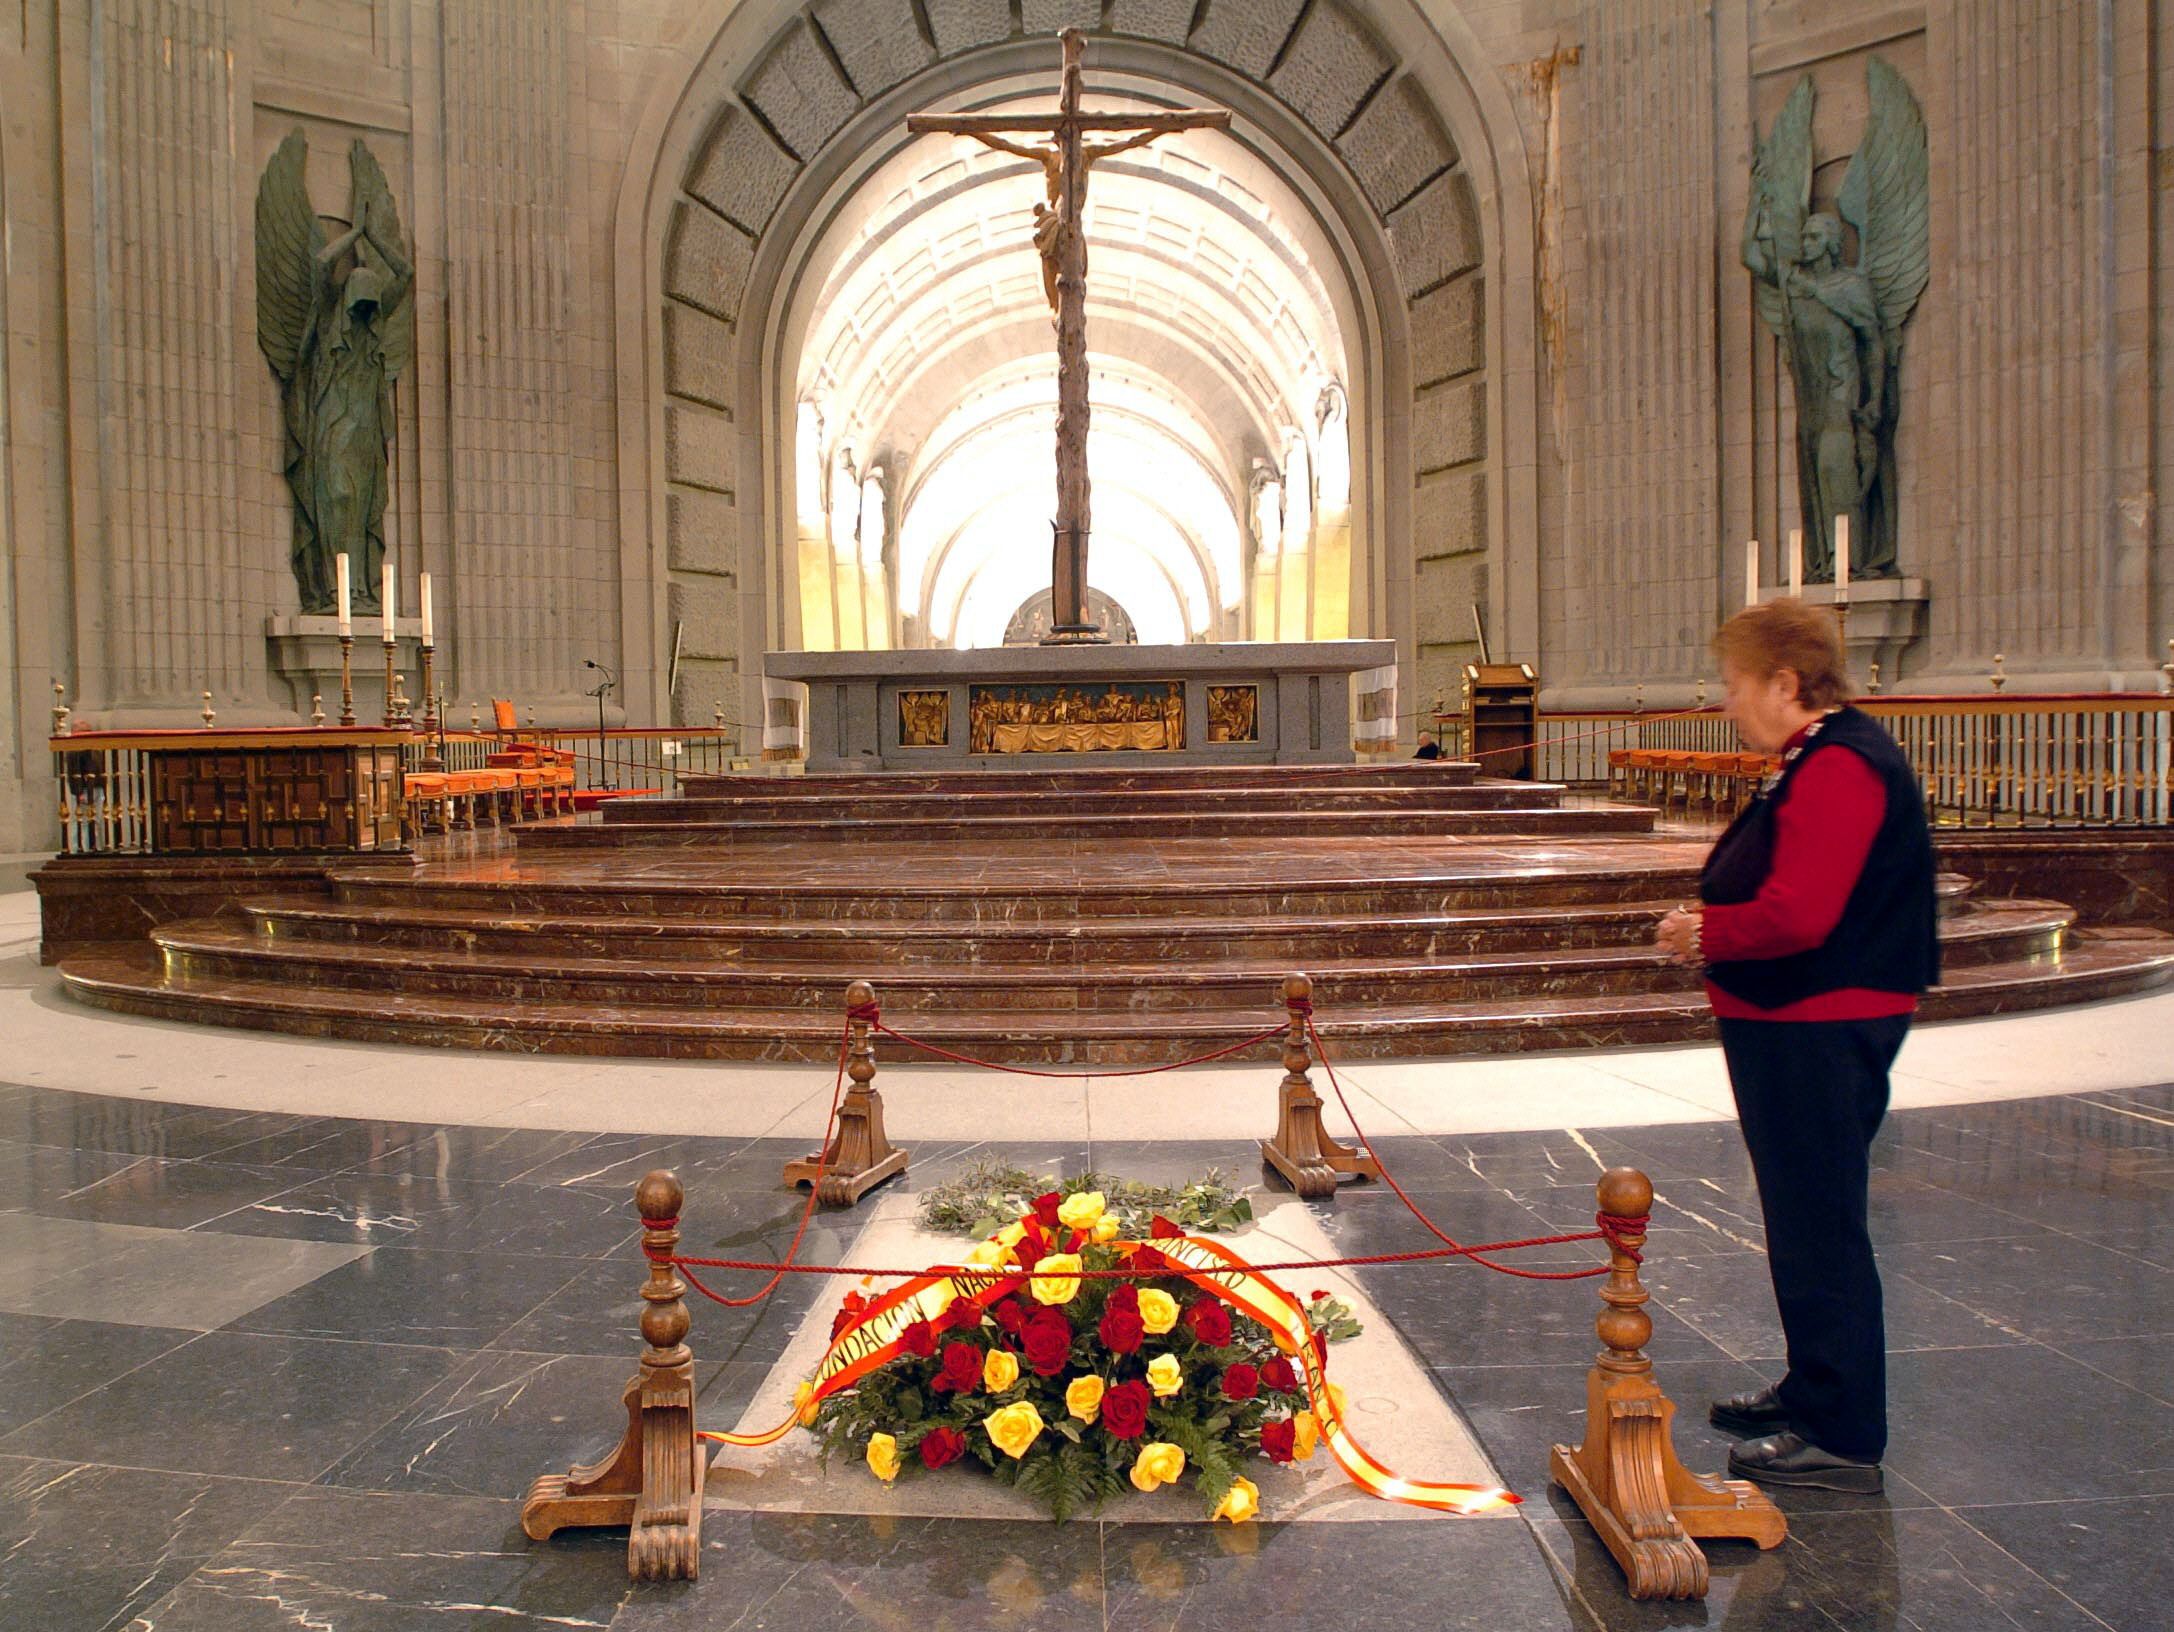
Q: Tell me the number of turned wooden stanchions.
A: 4